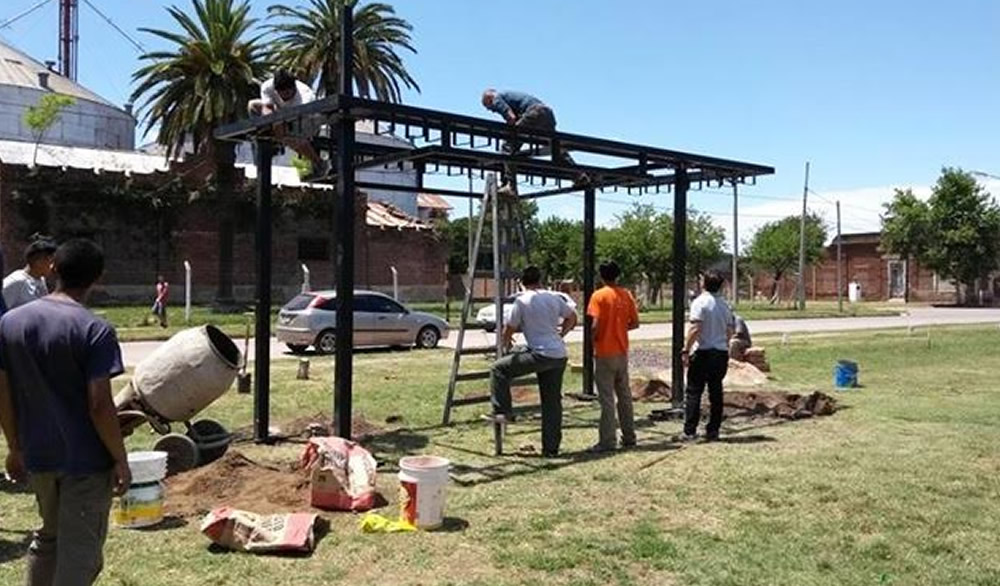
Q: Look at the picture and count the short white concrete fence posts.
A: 3